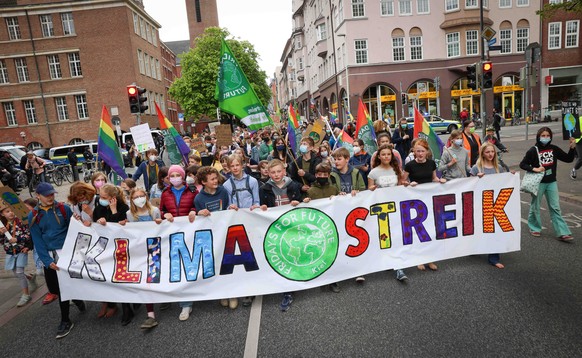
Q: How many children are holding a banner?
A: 13